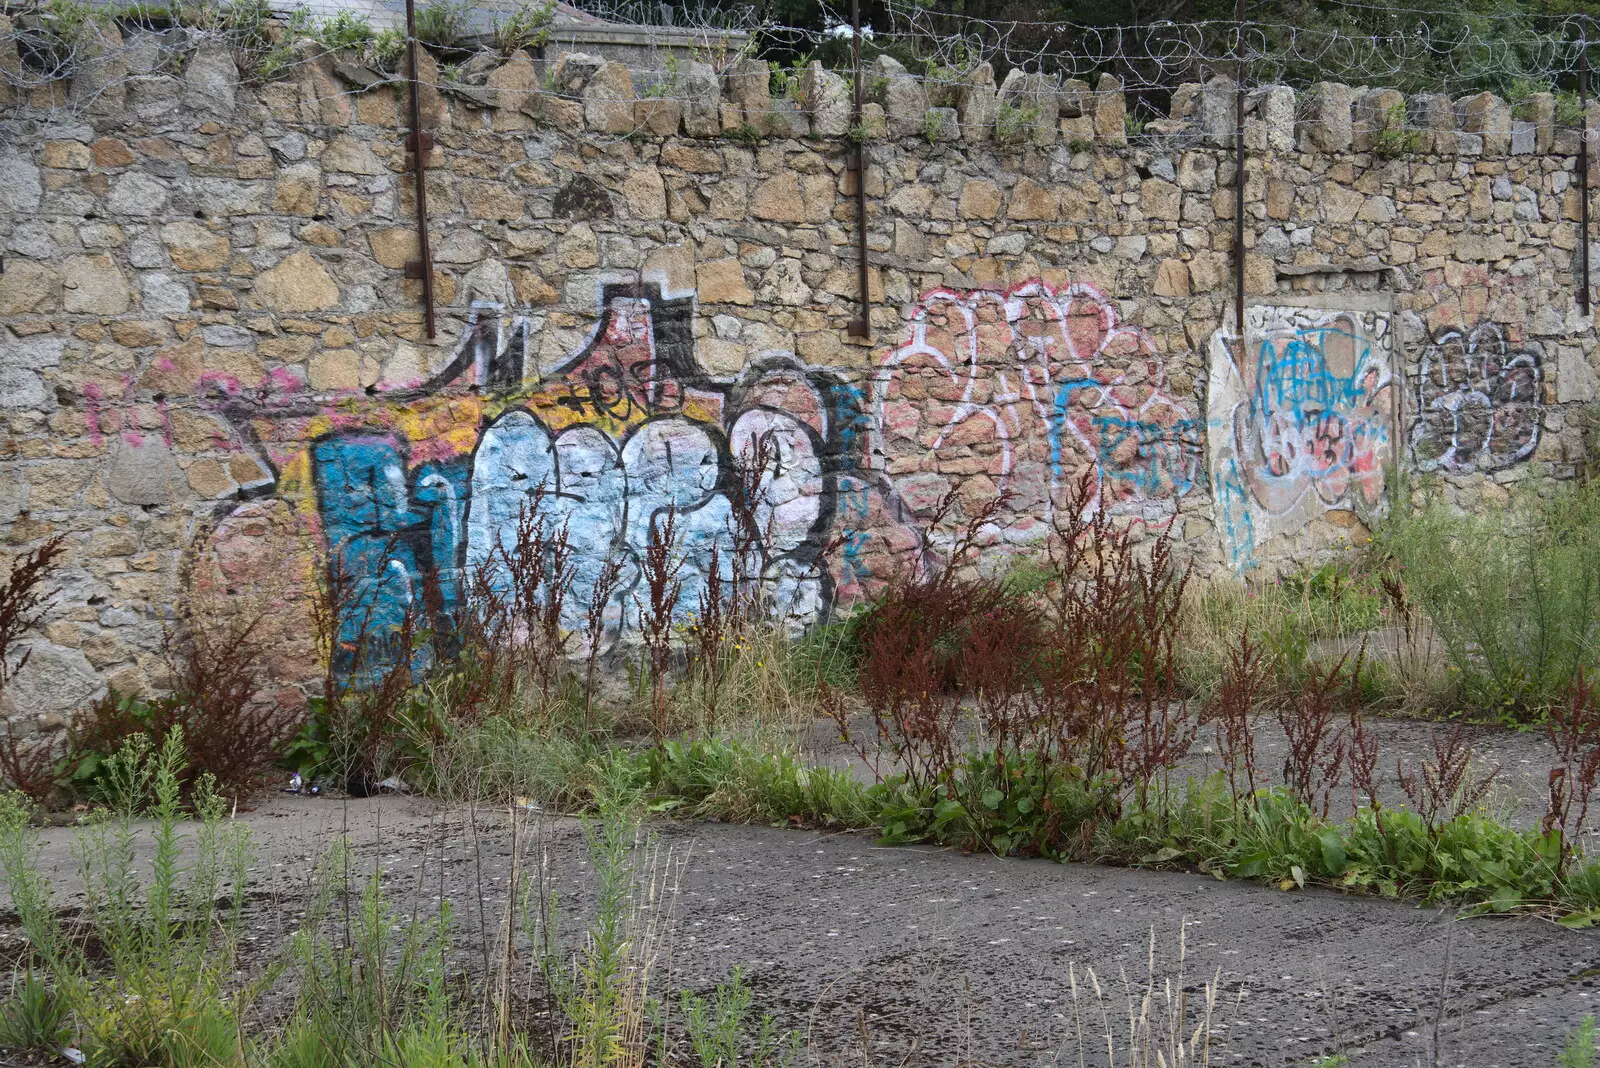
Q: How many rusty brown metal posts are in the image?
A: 4